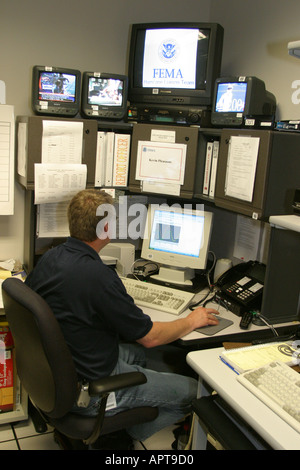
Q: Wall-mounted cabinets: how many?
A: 3